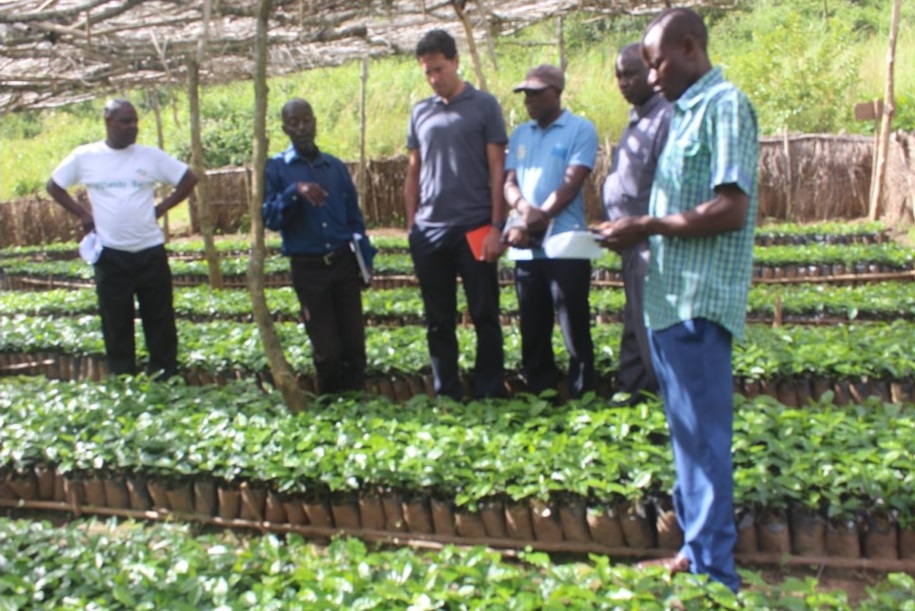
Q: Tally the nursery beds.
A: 6